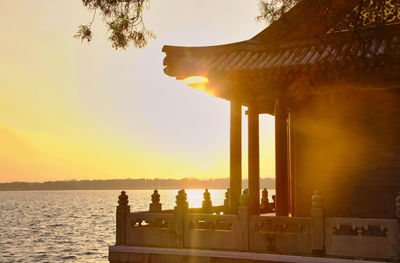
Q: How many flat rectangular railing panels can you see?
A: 4